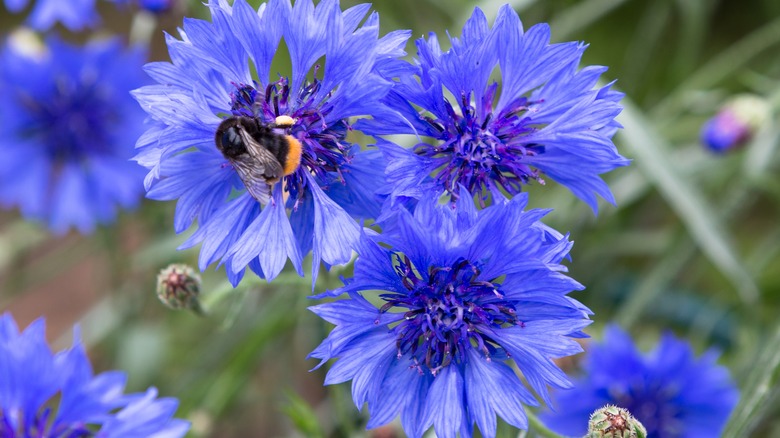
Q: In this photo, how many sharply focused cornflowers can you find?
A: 3